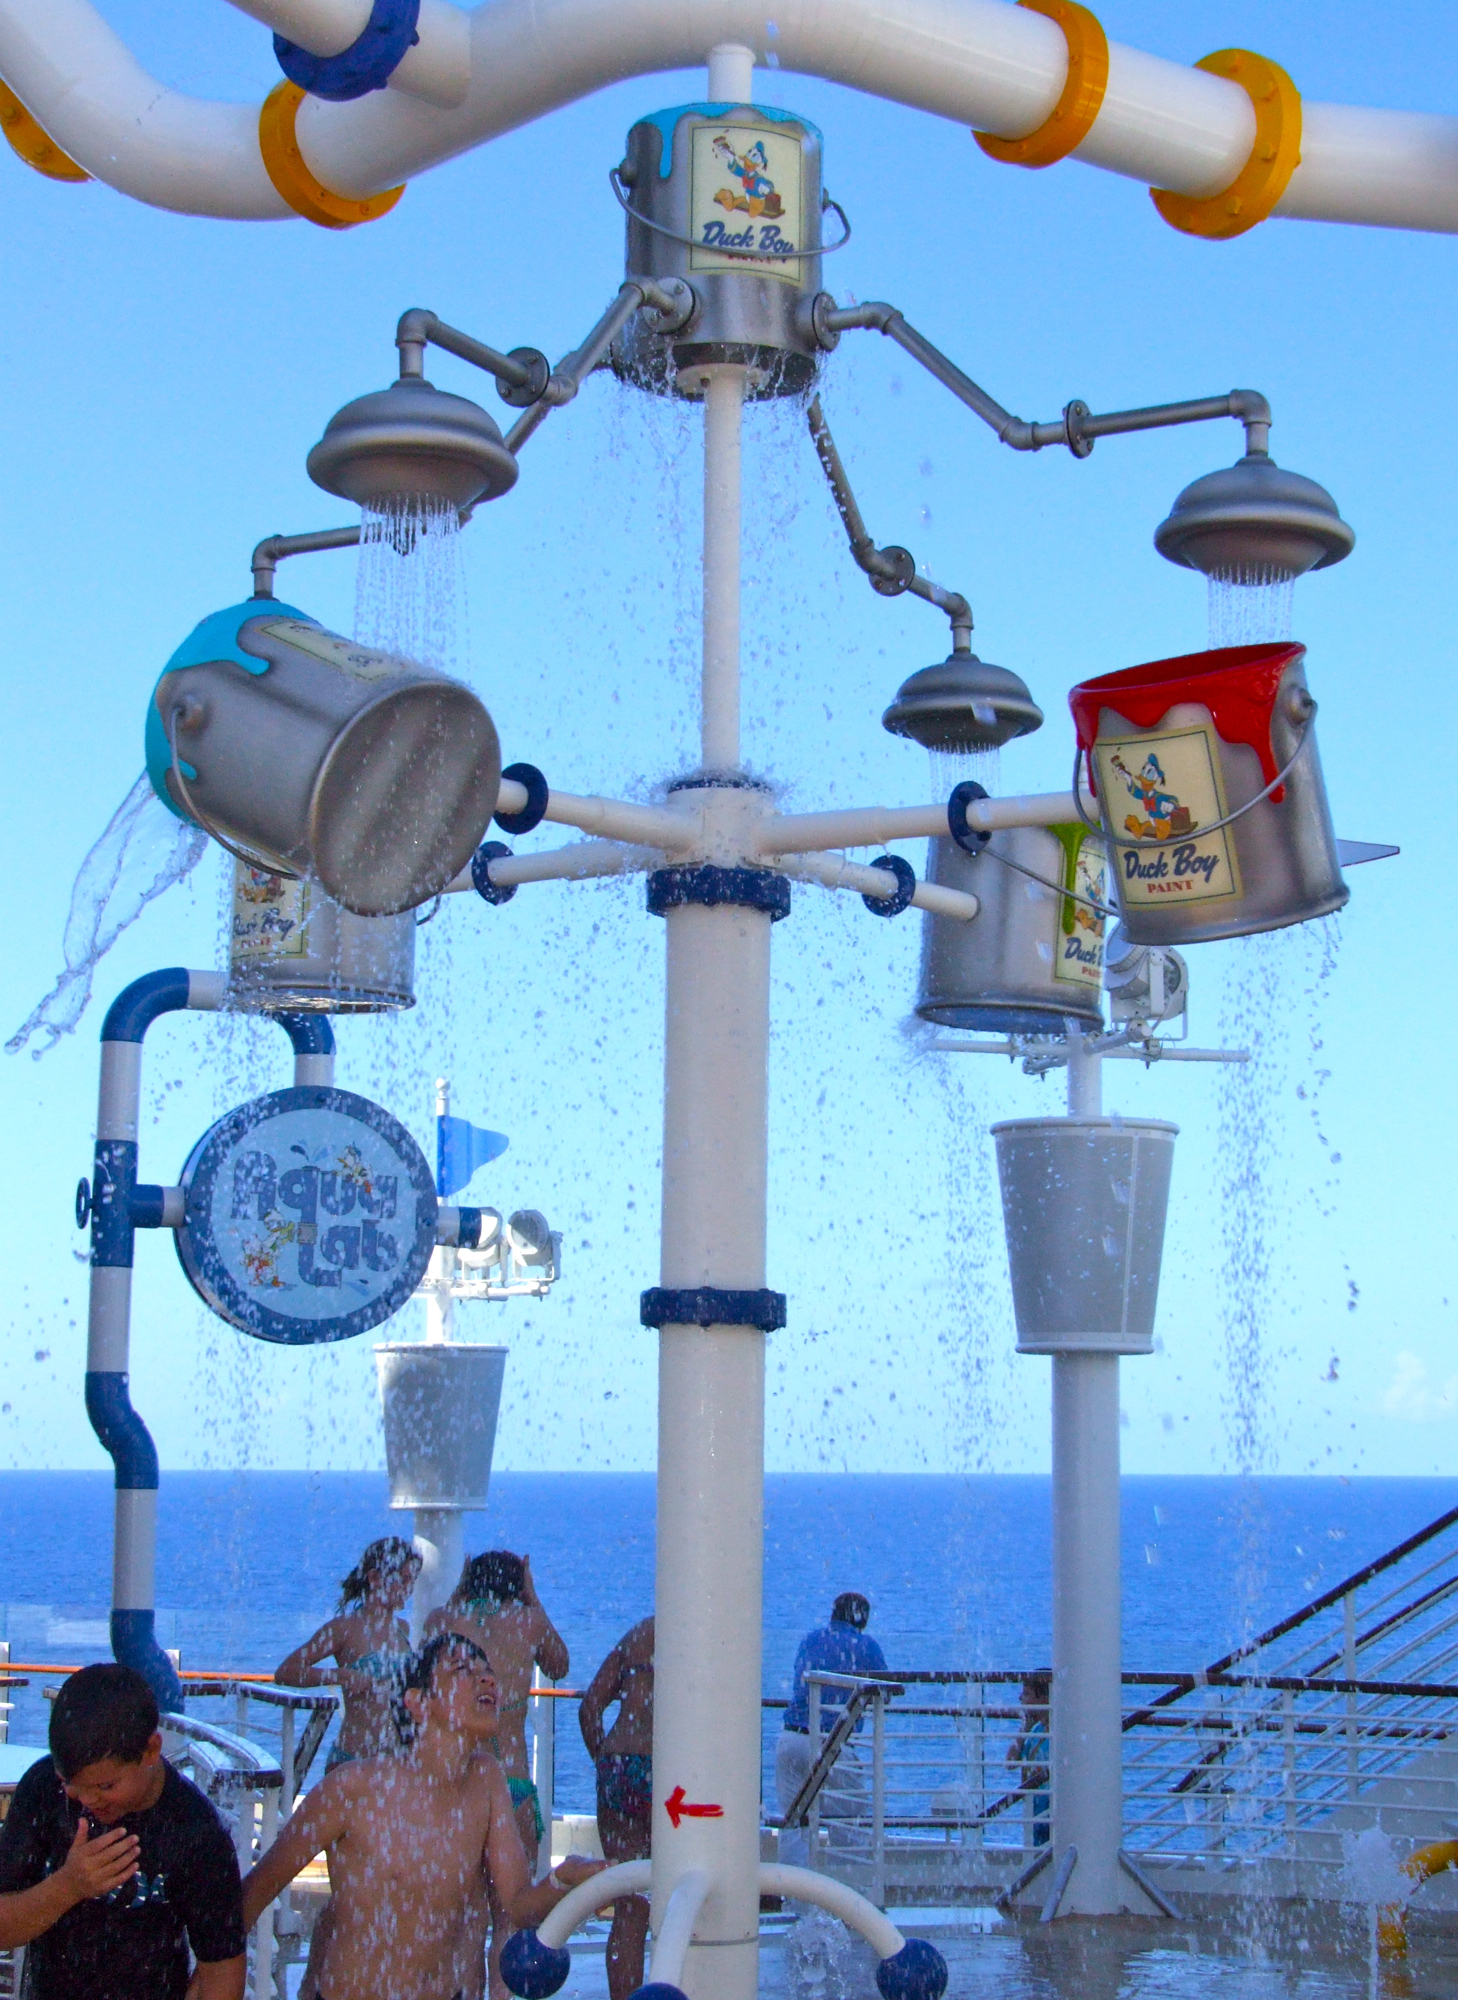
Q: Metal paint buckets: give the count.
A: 5